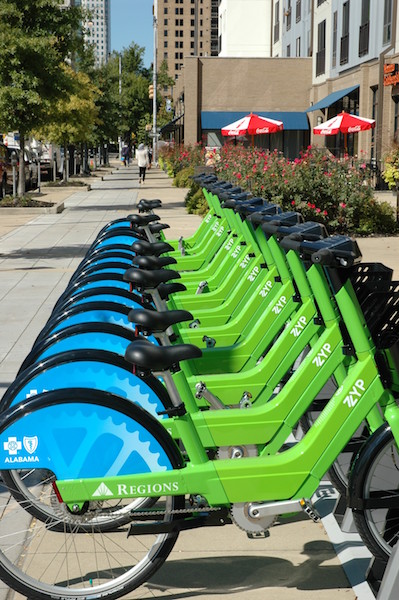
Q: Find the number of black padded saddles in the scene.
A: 10